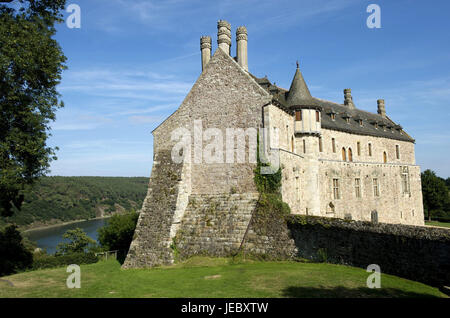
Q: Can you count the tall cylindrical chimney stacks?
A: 5